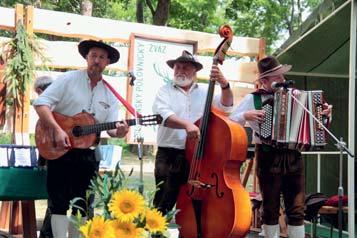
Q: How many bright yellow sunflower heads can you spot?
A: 4